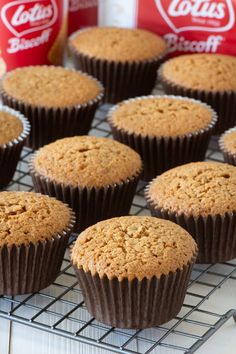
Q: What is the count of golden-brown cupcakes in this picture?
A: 10